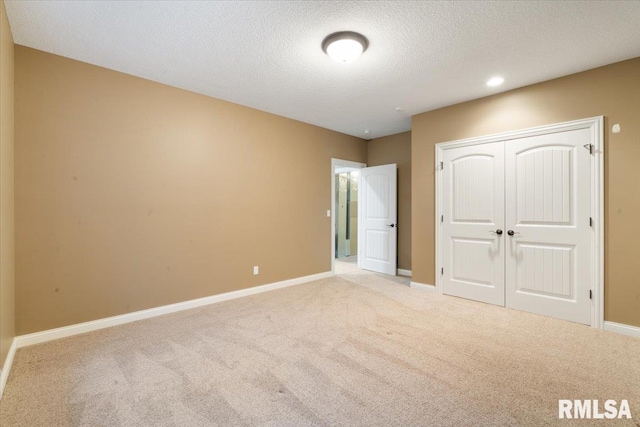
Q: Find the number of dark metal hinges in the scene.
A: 6